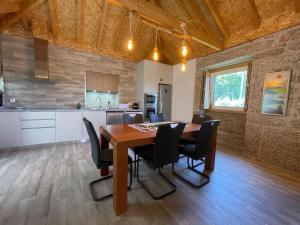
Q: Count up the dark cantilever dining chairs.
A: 6